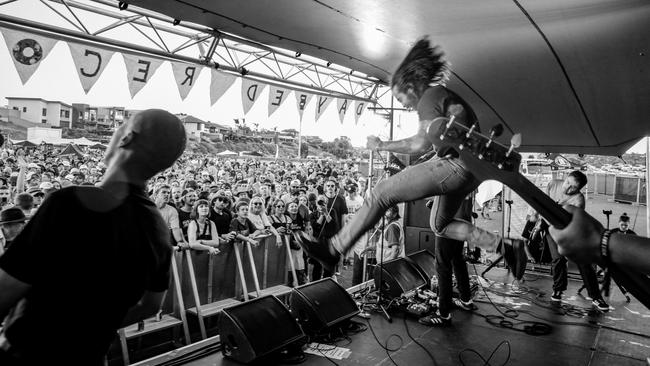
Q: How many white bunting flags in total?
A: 11